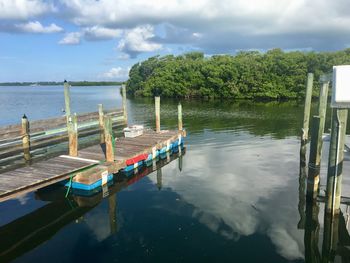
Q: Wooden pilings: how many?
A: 12